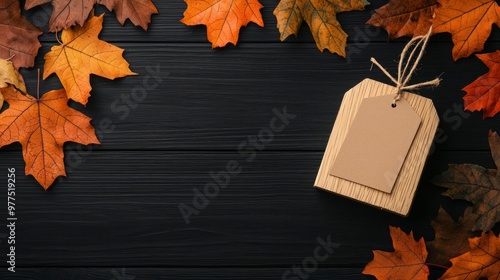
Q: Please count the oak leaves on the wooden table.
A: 0